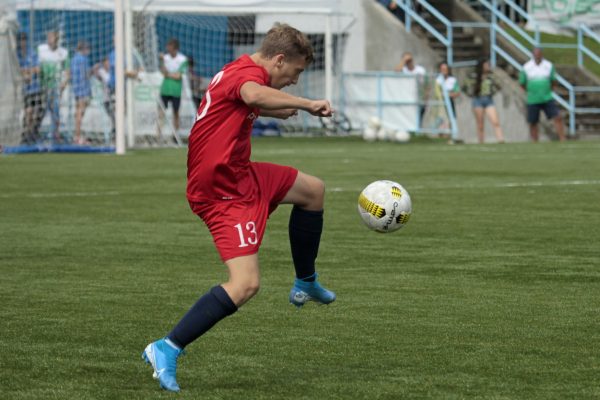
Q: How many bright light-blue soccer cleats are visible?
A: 2